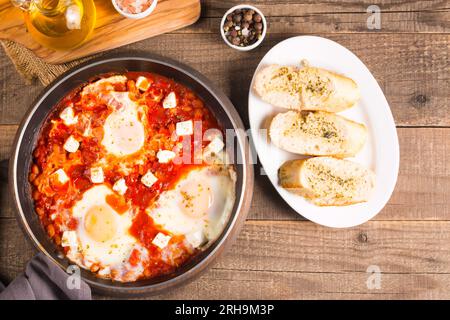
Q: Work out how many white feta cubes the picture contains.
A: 13